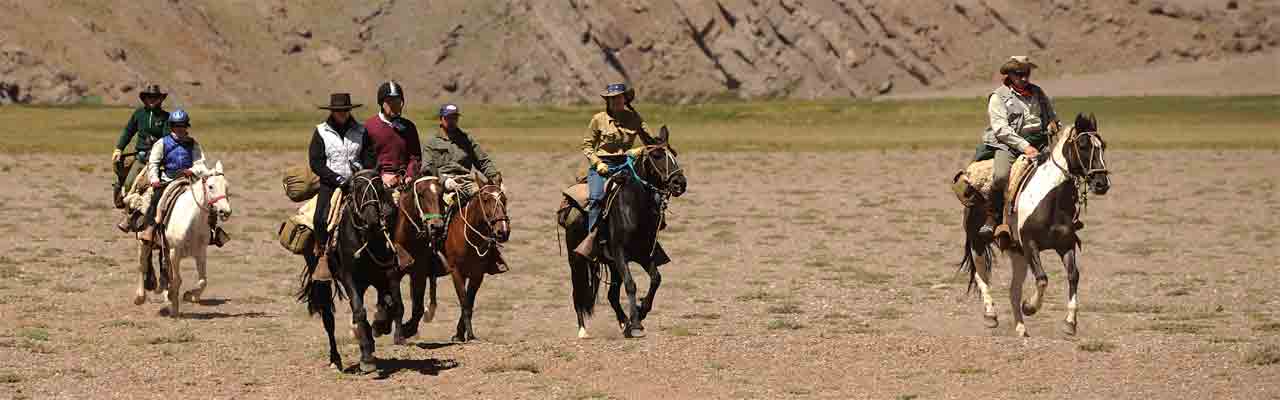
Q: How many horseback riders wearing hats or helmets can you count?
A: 7